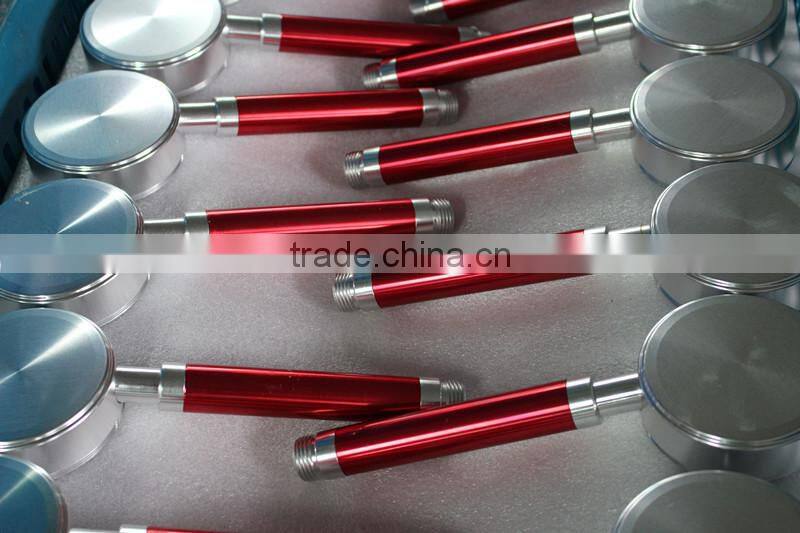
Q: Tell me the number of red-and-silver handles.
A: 10